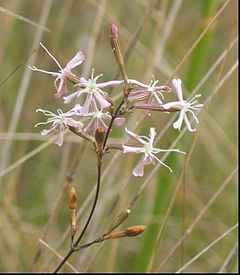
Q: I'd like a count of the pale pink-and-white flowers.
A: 7